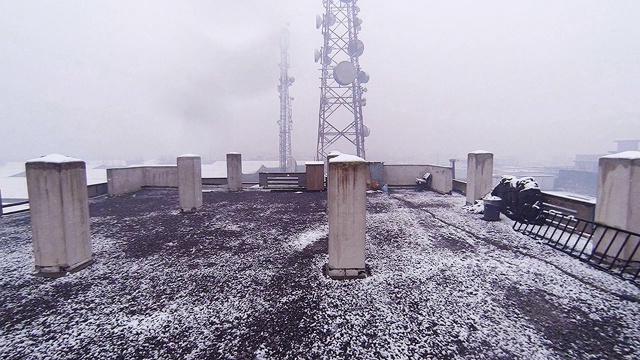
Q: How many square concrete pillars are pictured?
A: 6